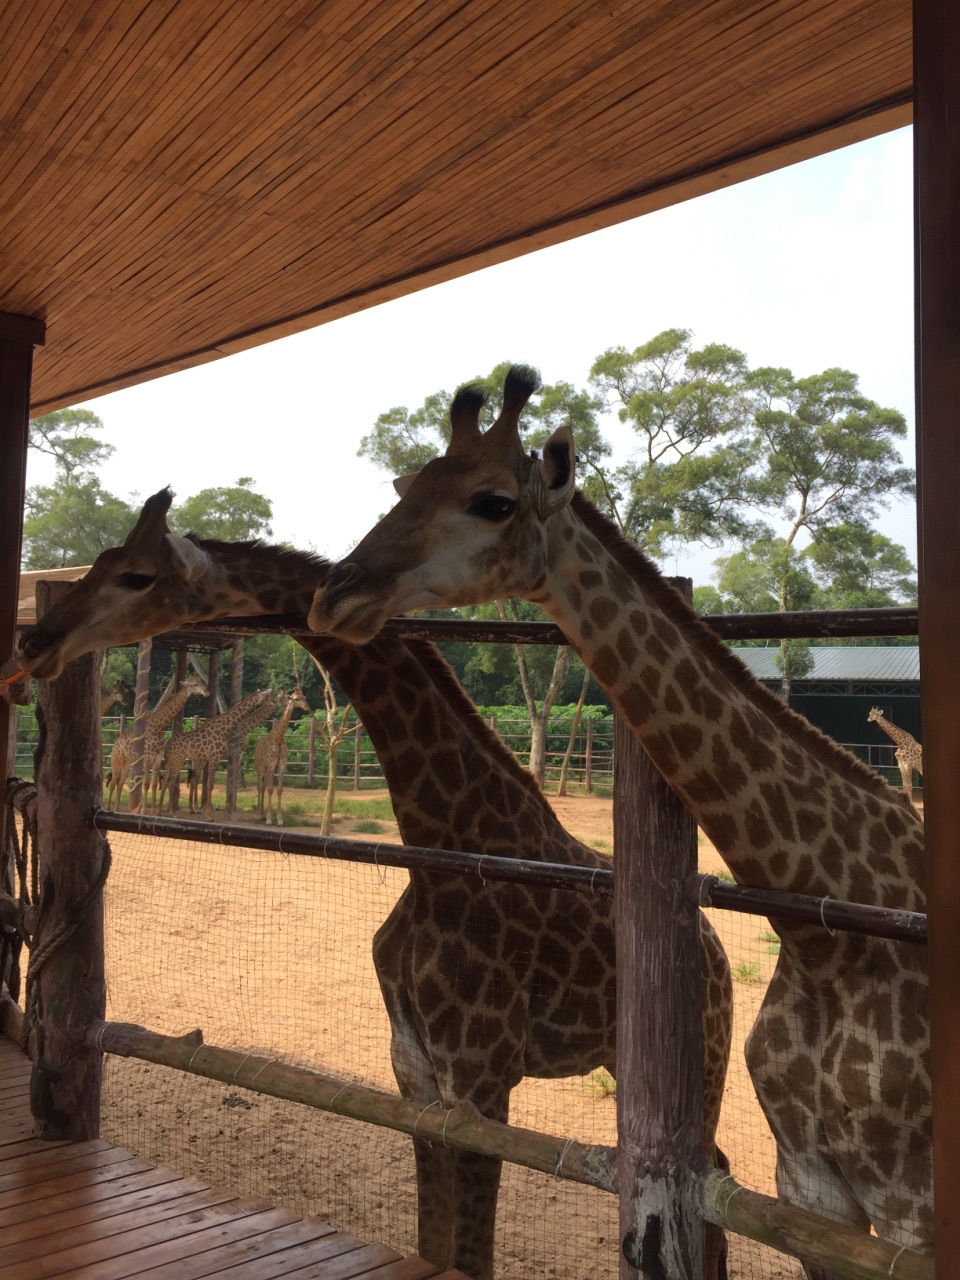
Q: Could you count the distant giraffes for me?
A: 6